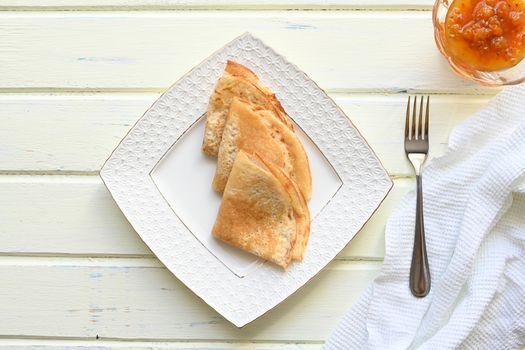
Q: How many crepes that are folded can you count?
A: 3